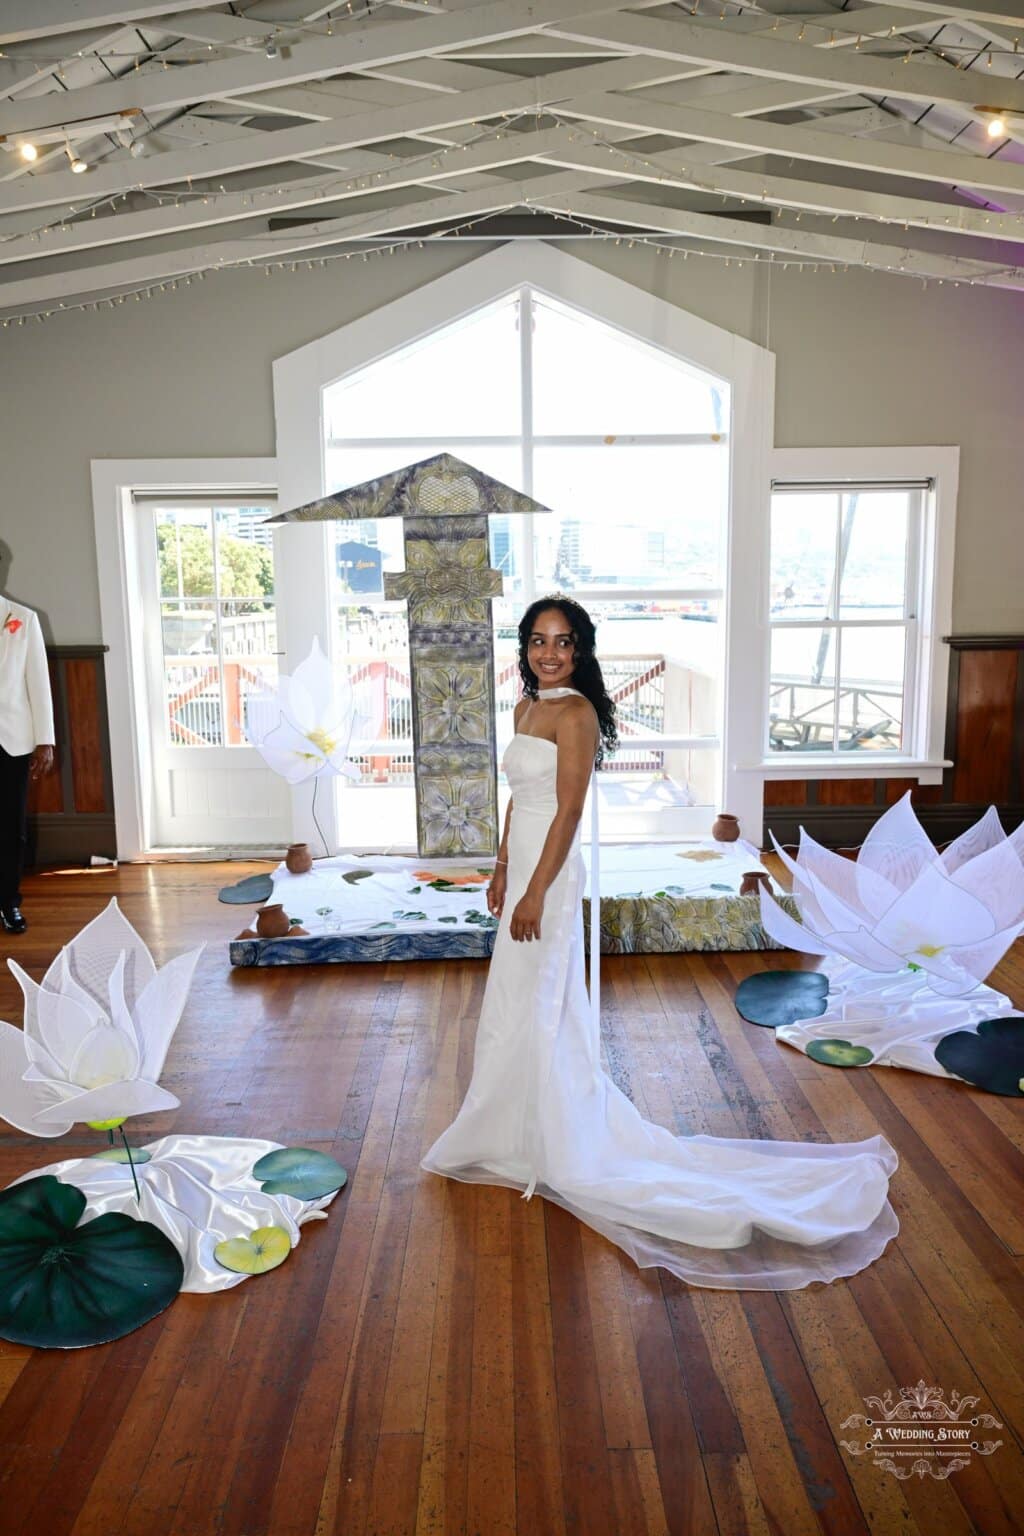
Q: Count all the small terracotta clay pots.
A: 4